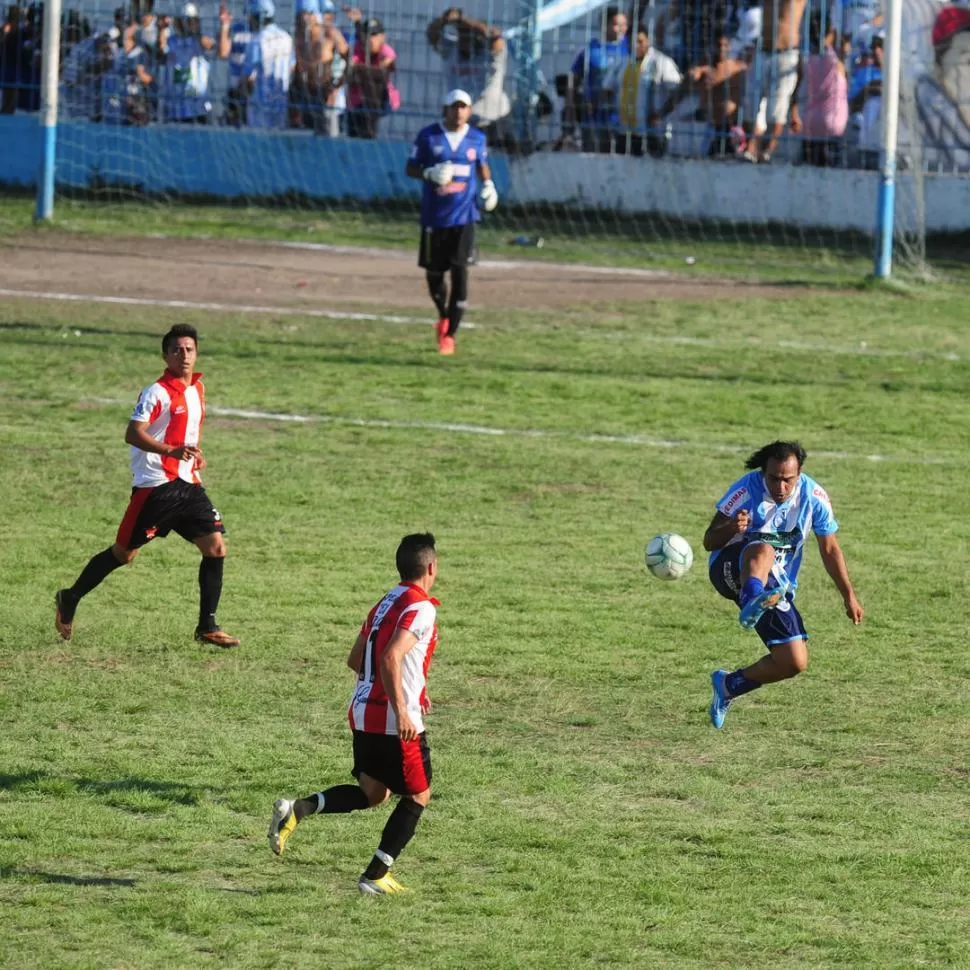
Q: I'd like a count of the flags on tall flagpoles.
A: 0